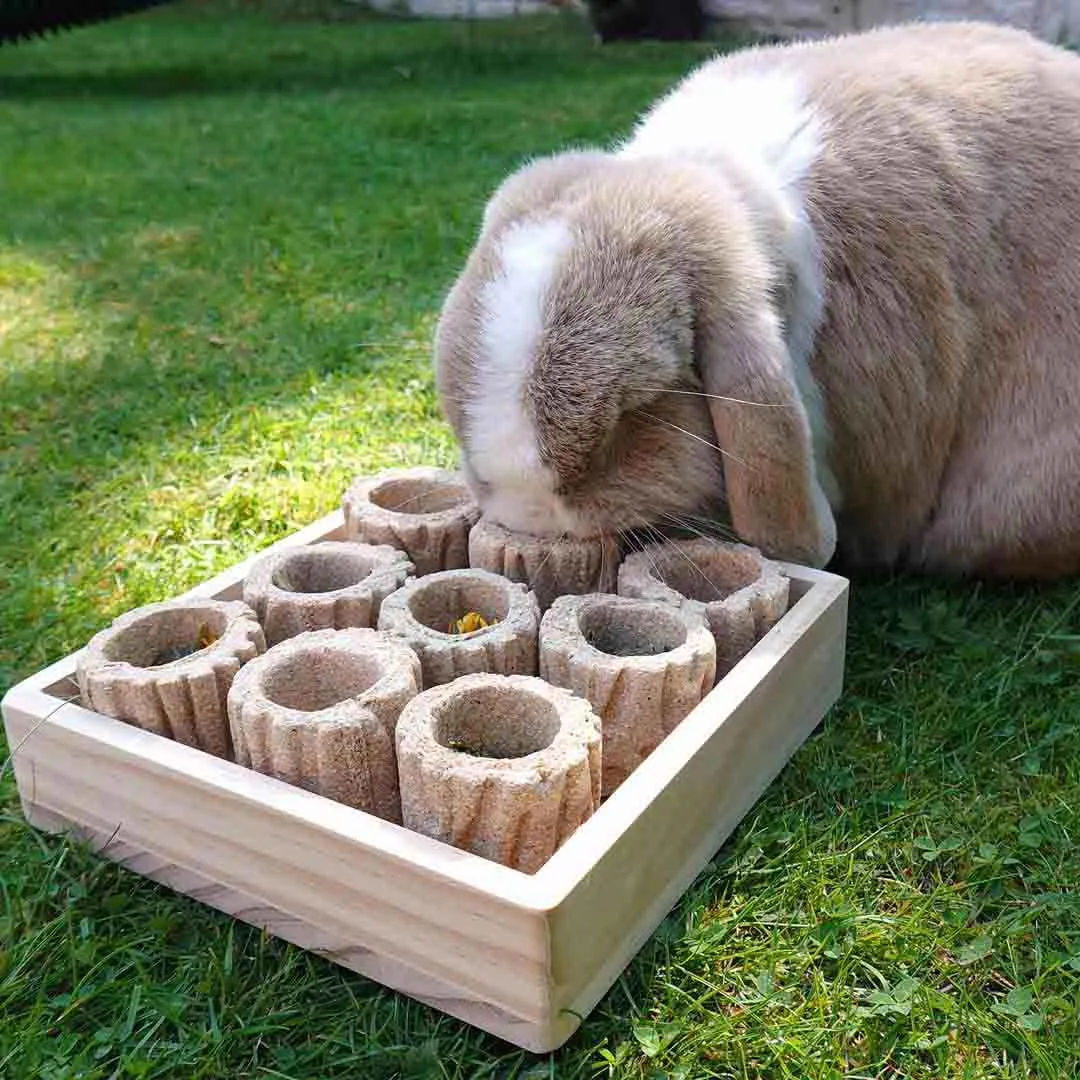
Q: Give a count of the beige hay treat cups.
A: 9